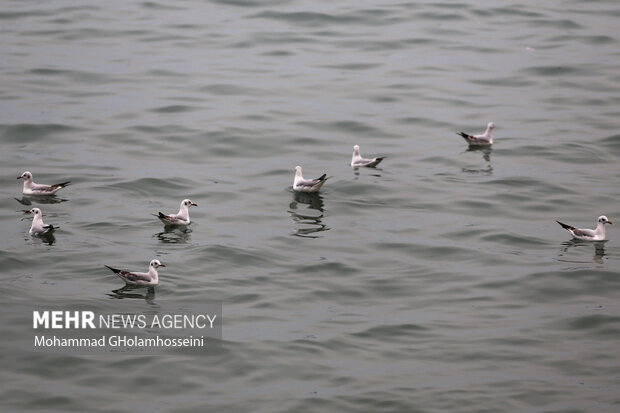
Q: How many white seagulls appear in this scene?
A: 8